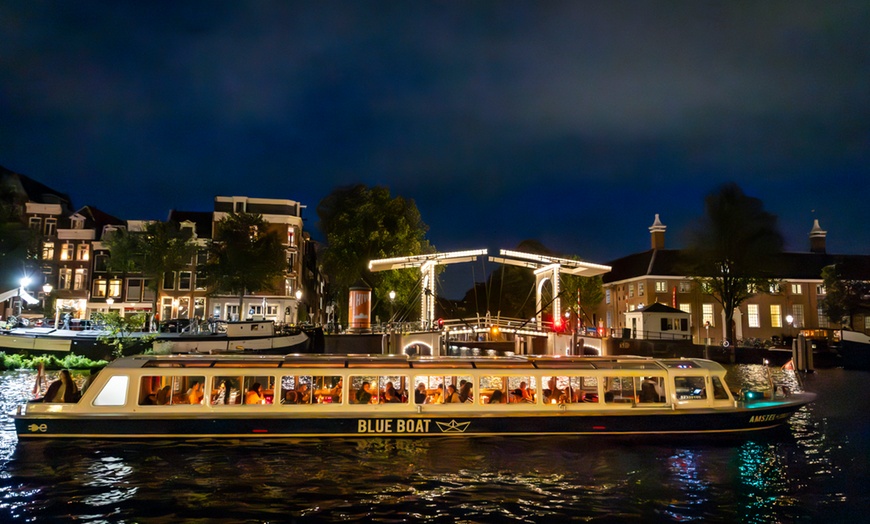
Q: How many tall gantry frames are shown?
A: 2